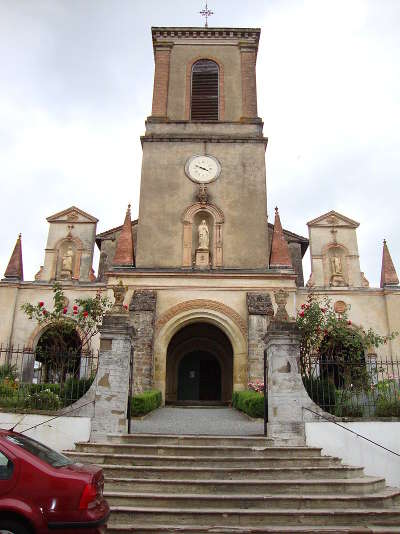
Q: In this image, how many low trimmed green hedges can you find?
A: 2